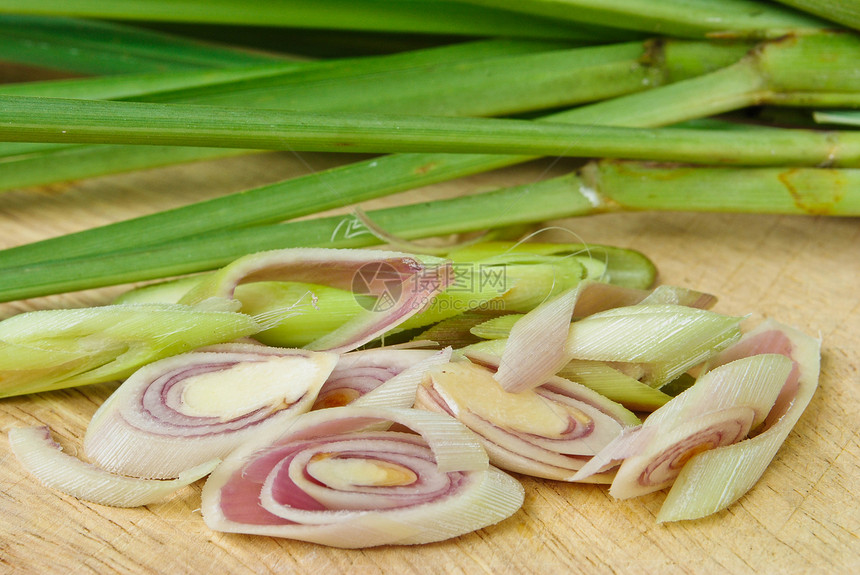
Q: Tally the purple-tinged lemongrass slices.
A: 5